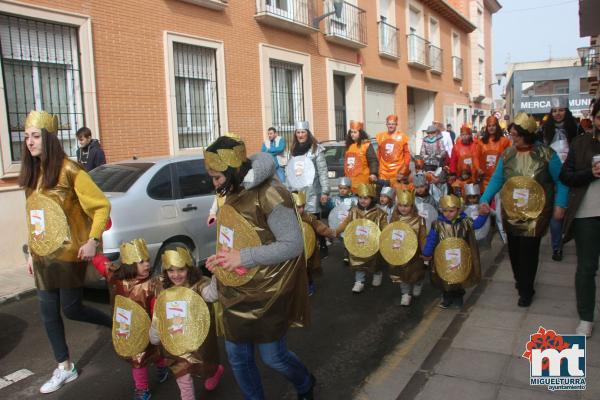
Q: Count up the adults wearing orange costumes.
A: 4